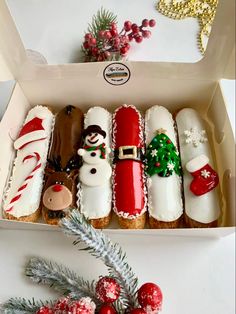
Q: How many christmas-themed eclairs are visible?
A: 6